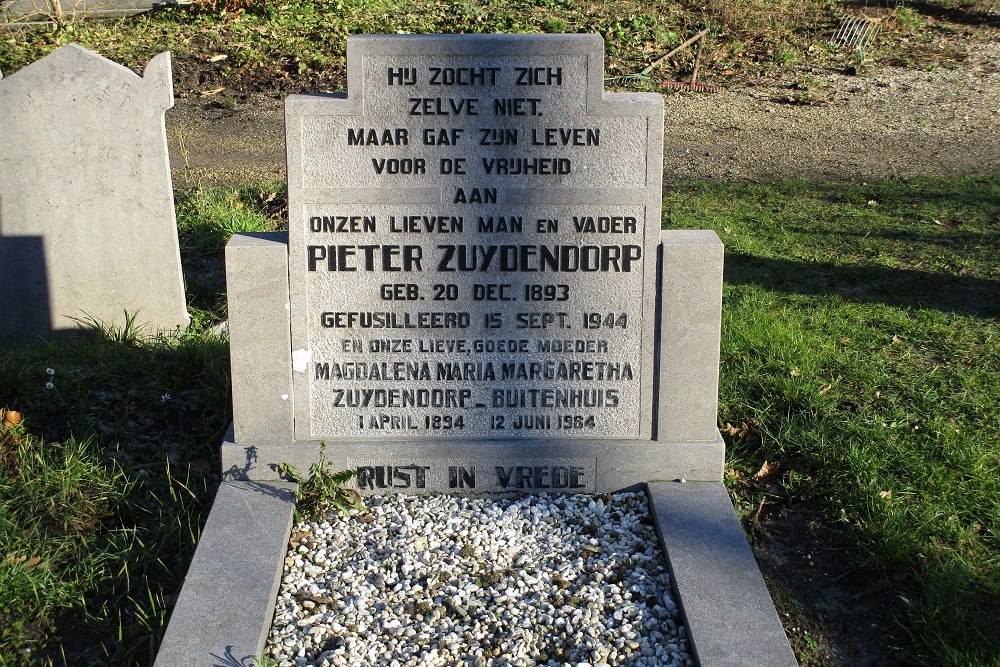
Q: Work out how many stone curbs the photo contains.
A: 2